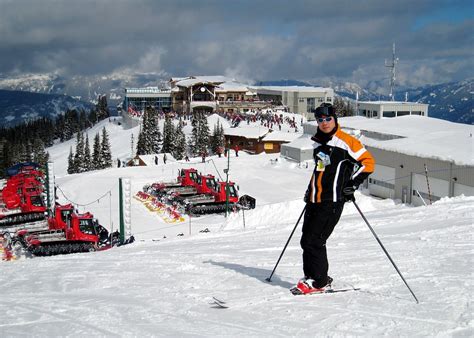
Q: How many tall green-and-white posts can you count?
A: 2